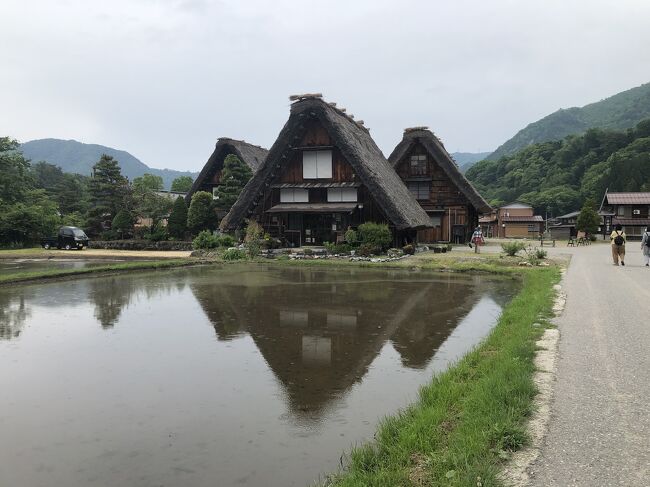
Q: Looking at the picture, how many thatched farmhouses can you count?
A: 3